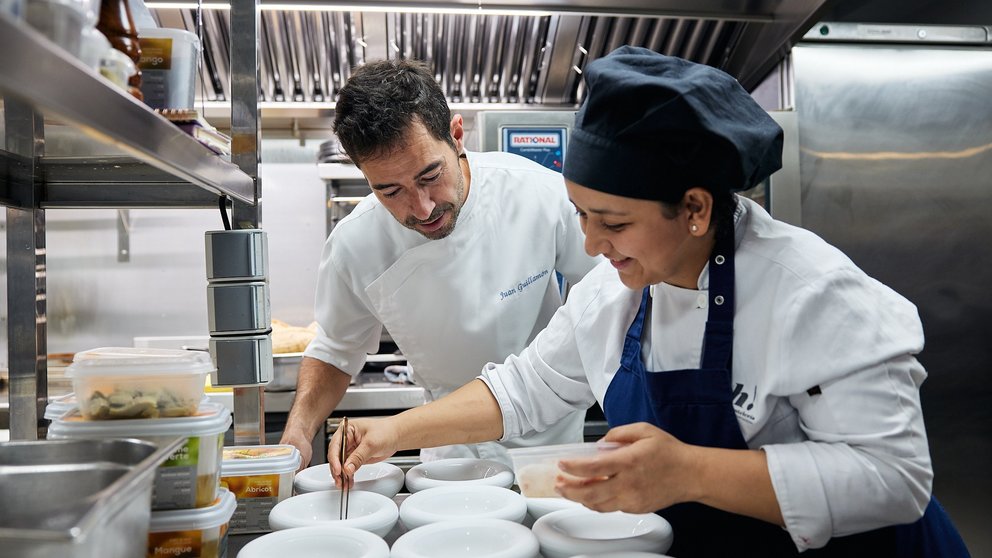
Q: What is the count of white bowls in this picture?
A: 9